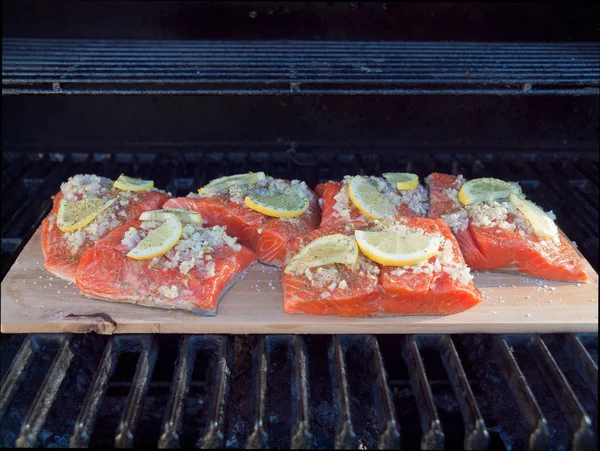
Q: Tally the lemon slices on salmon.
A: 12